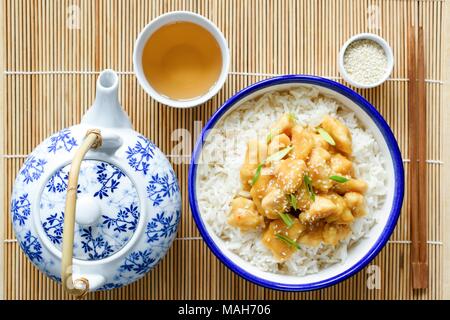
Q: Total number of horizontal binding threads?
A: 3